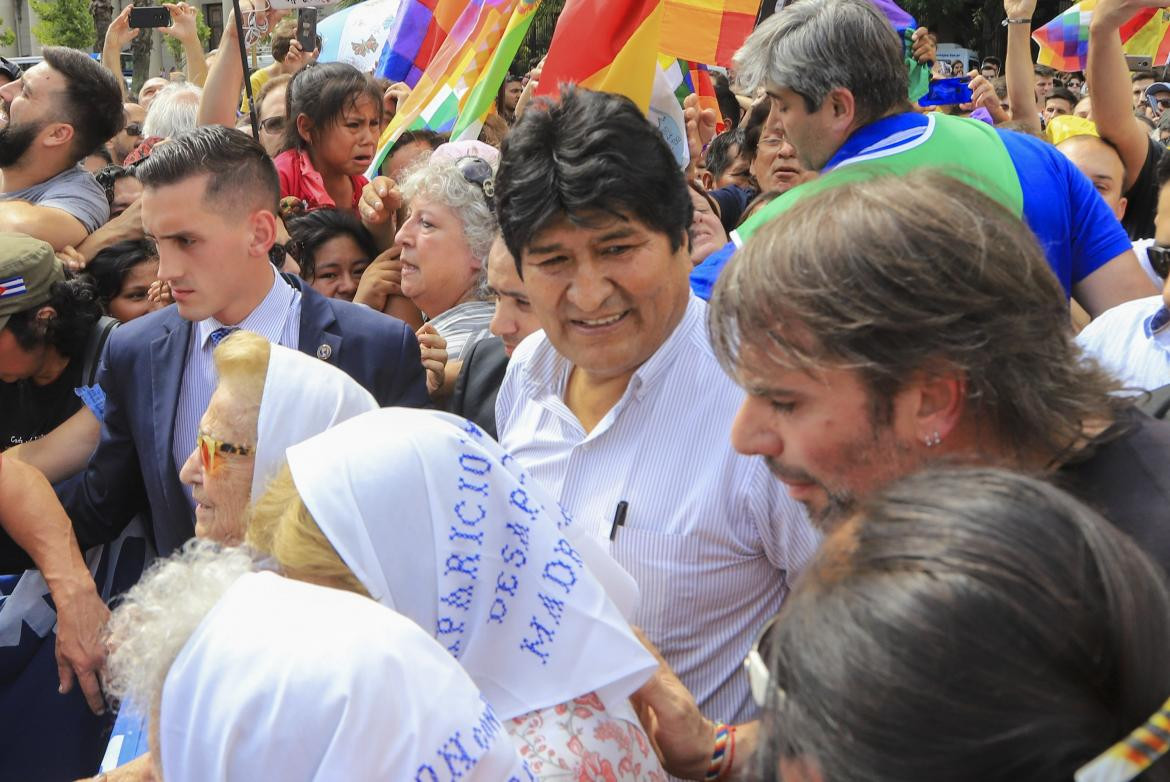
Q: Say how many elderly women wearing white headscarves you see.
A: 3